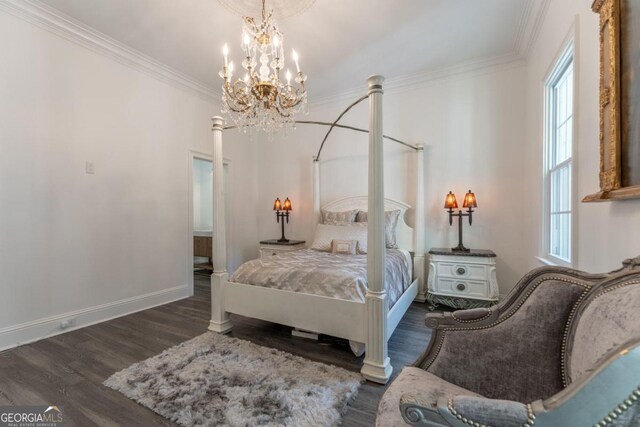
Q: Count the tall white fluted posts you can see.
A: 4